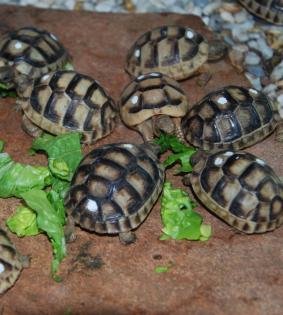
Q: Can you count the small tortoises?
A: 9